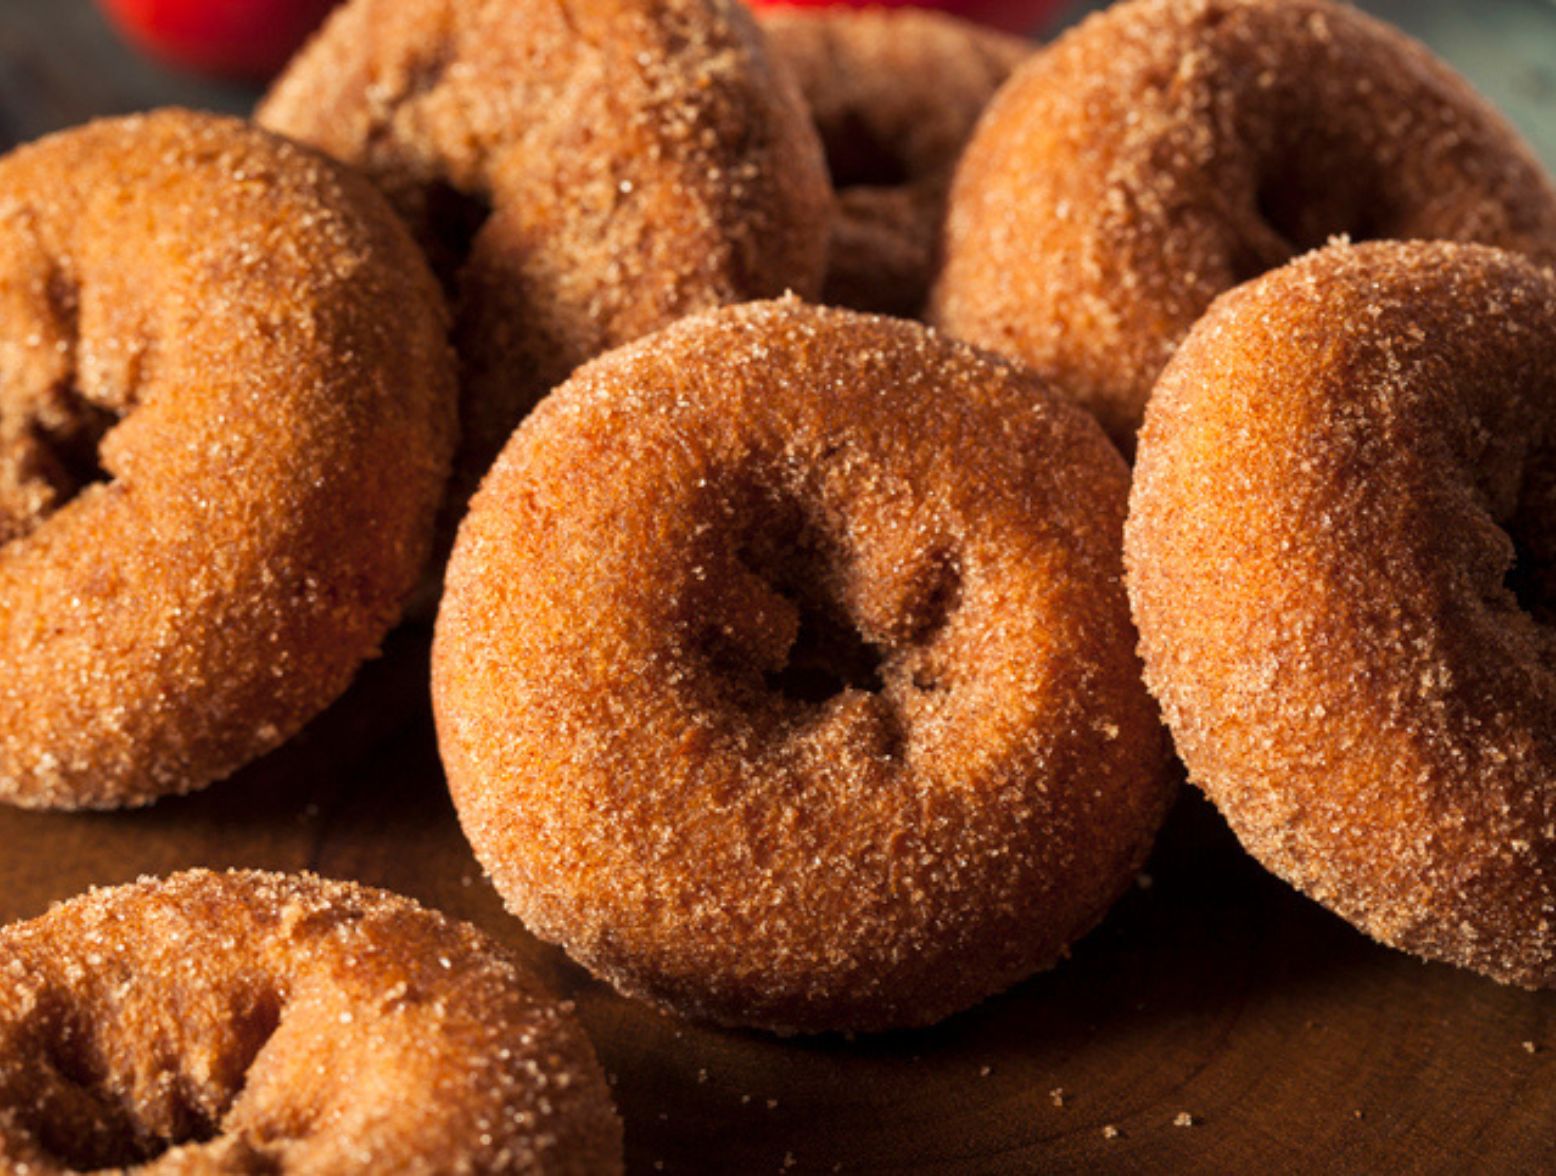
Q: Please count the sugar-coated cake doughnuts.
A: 7